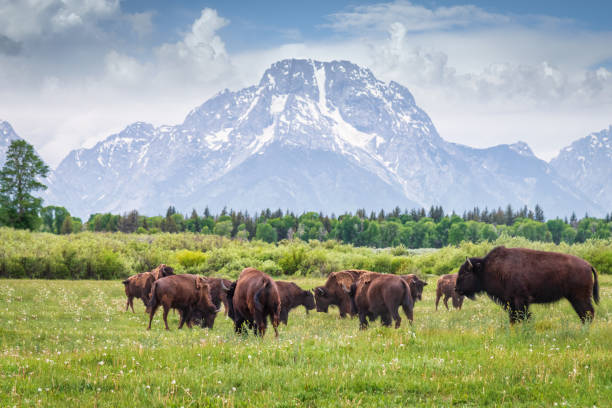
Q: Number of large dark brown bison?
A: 1